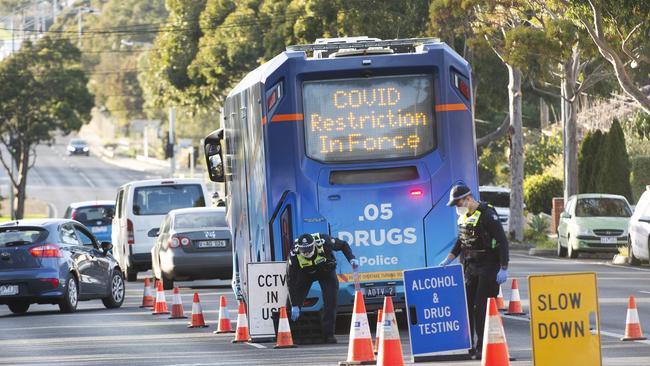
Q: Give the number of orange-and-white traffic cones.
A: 15